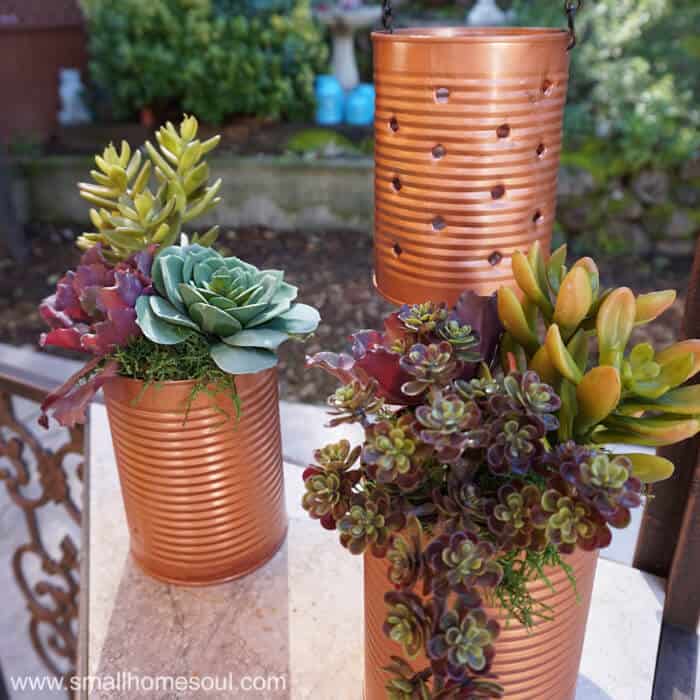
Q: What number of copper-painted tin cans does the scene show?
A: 3